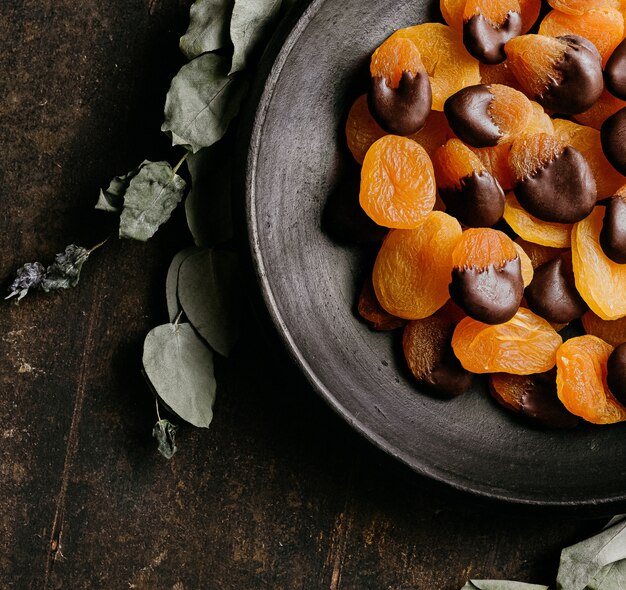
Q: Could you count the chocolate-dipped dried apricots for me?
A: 14